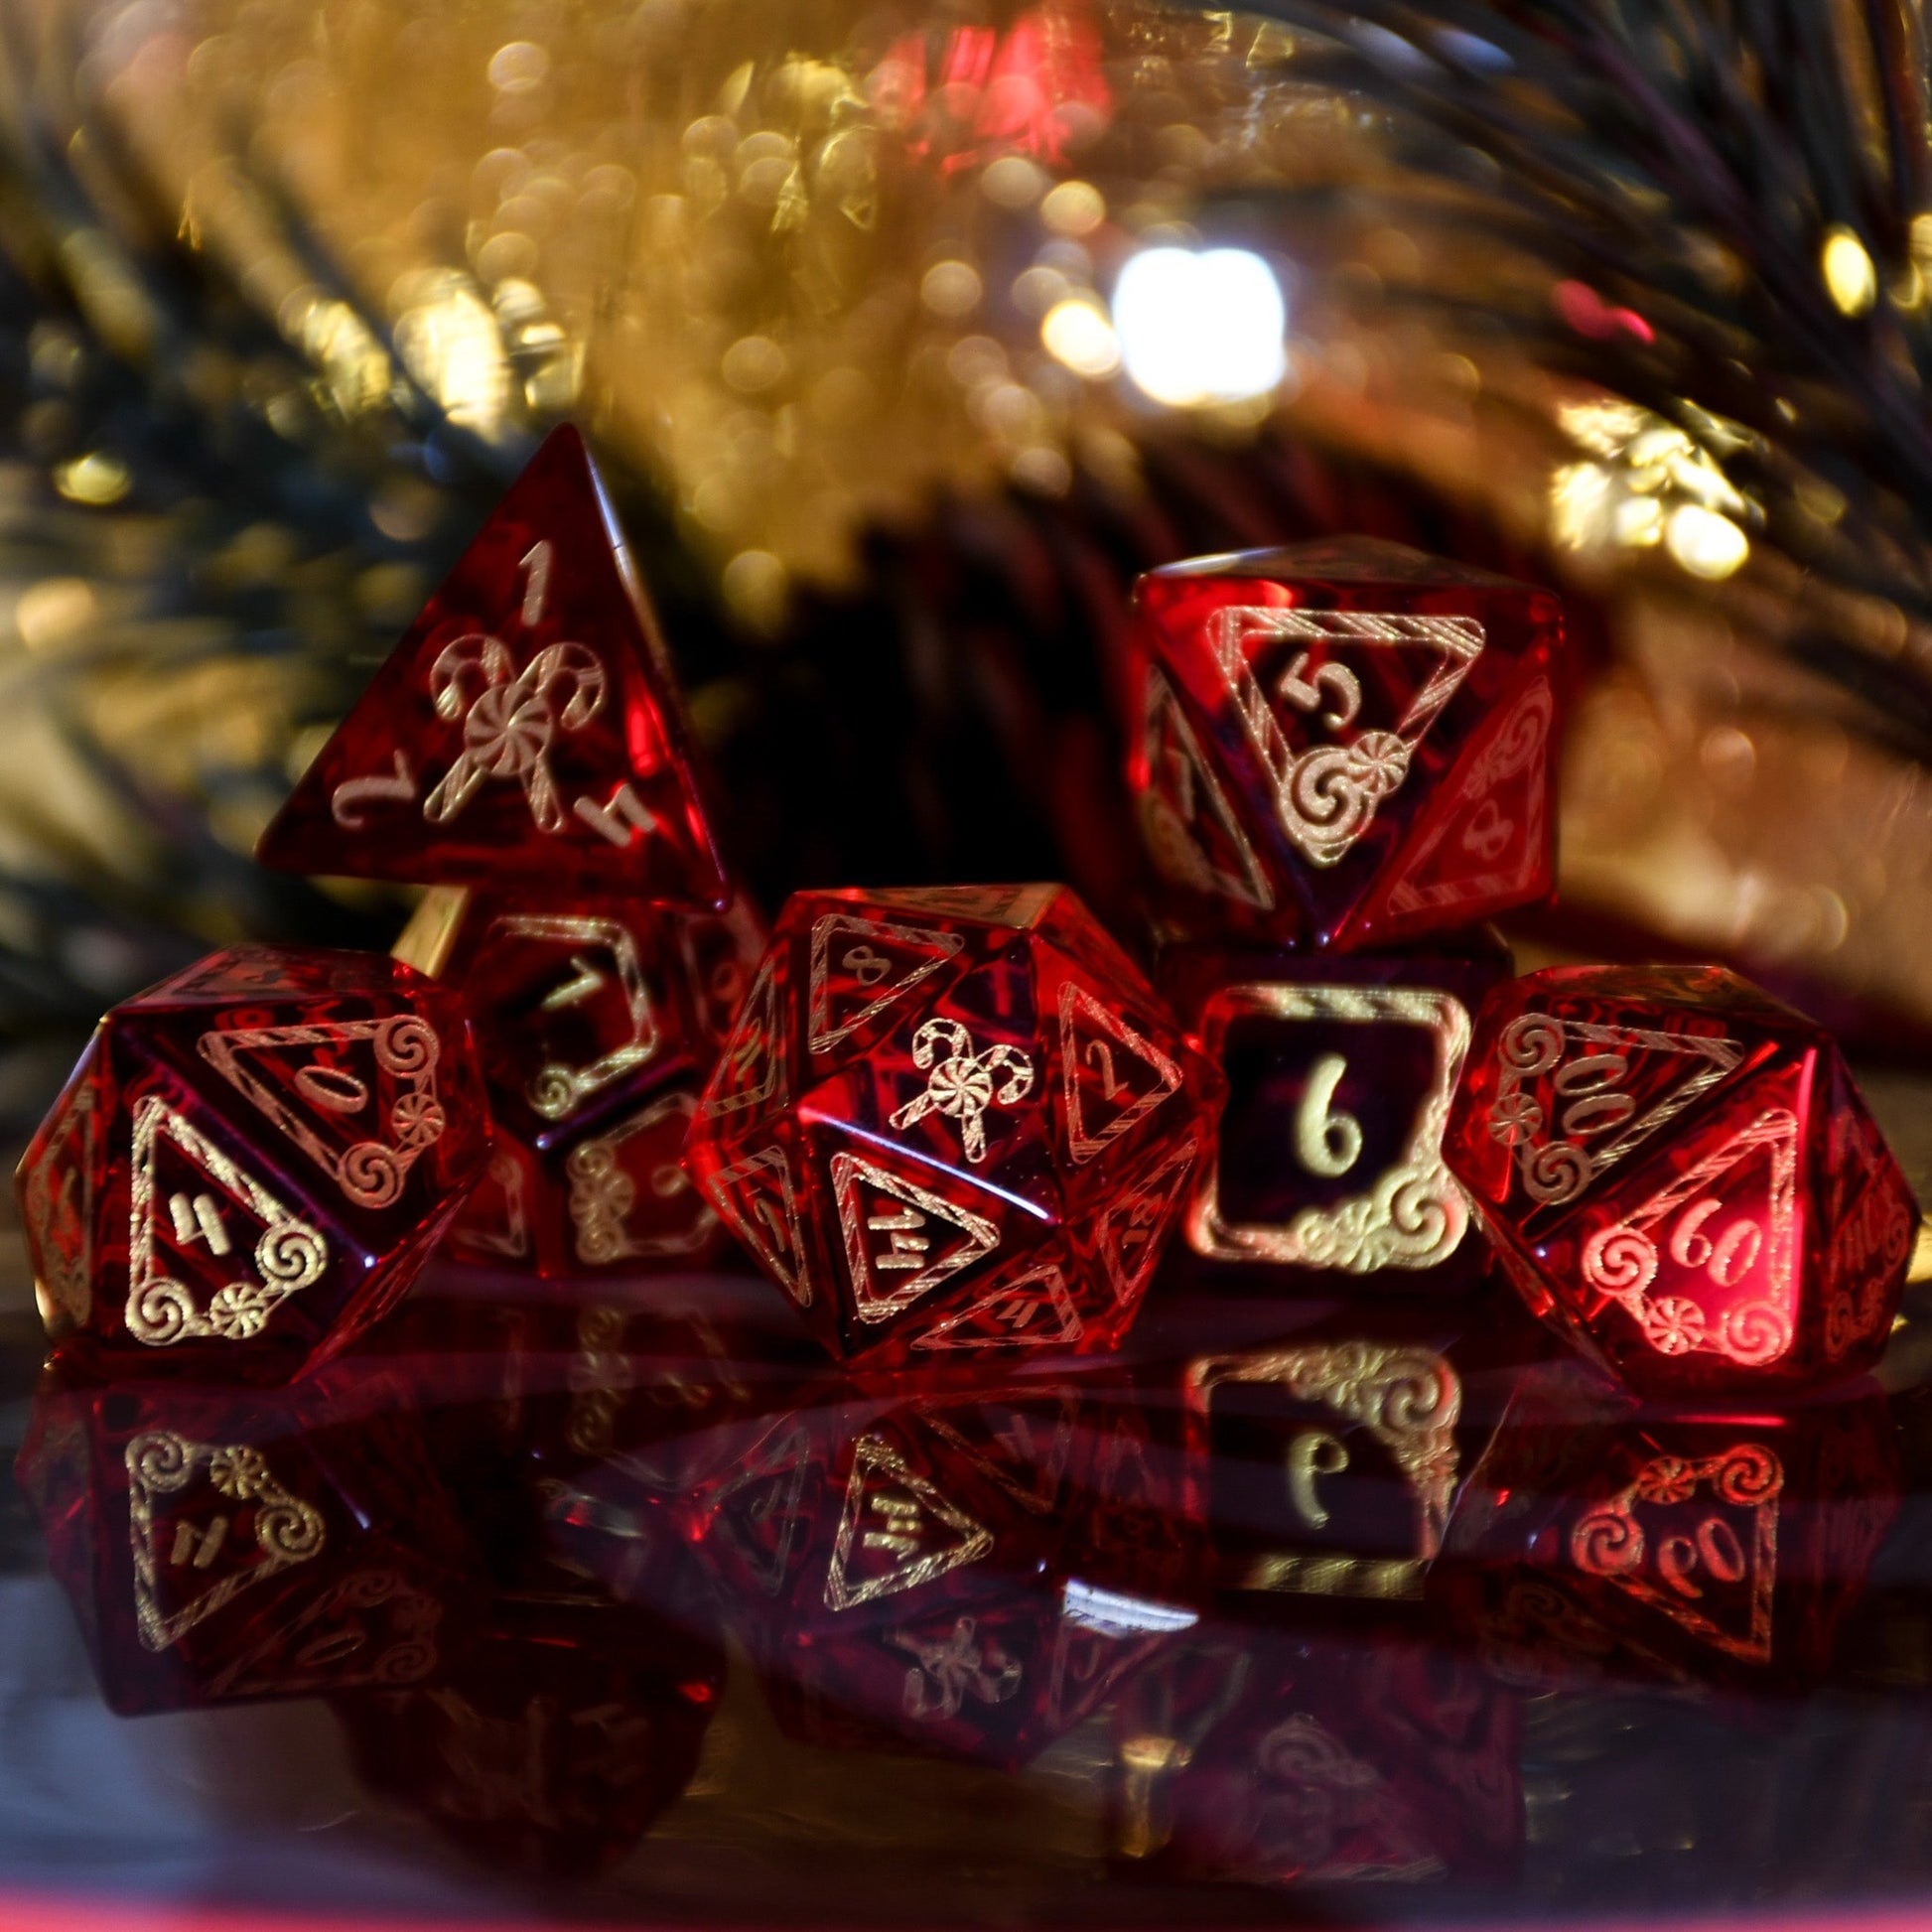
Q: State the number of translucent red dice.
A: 7